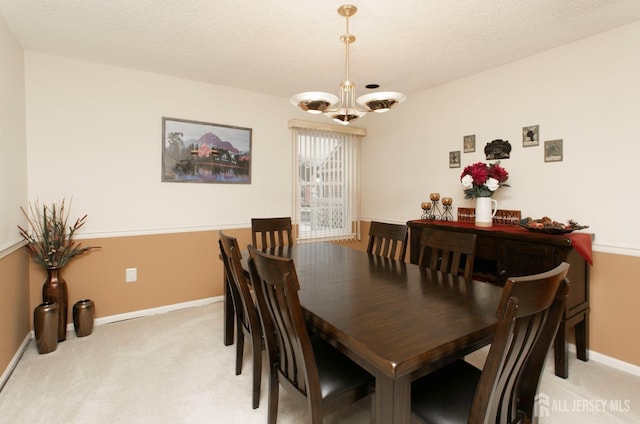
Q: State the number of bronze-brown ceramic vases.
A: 3